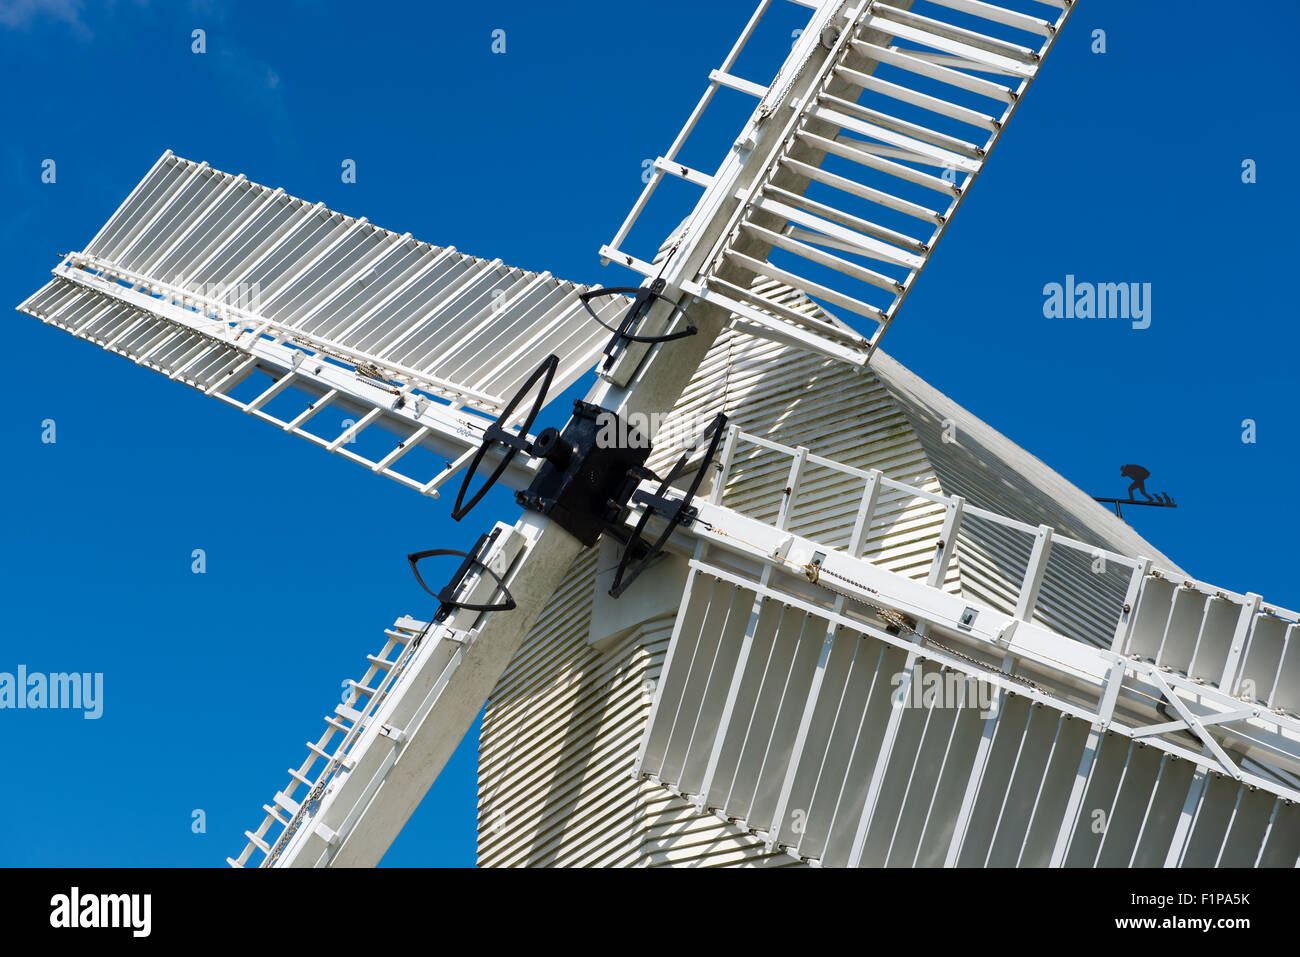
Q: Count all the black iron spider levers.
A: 4